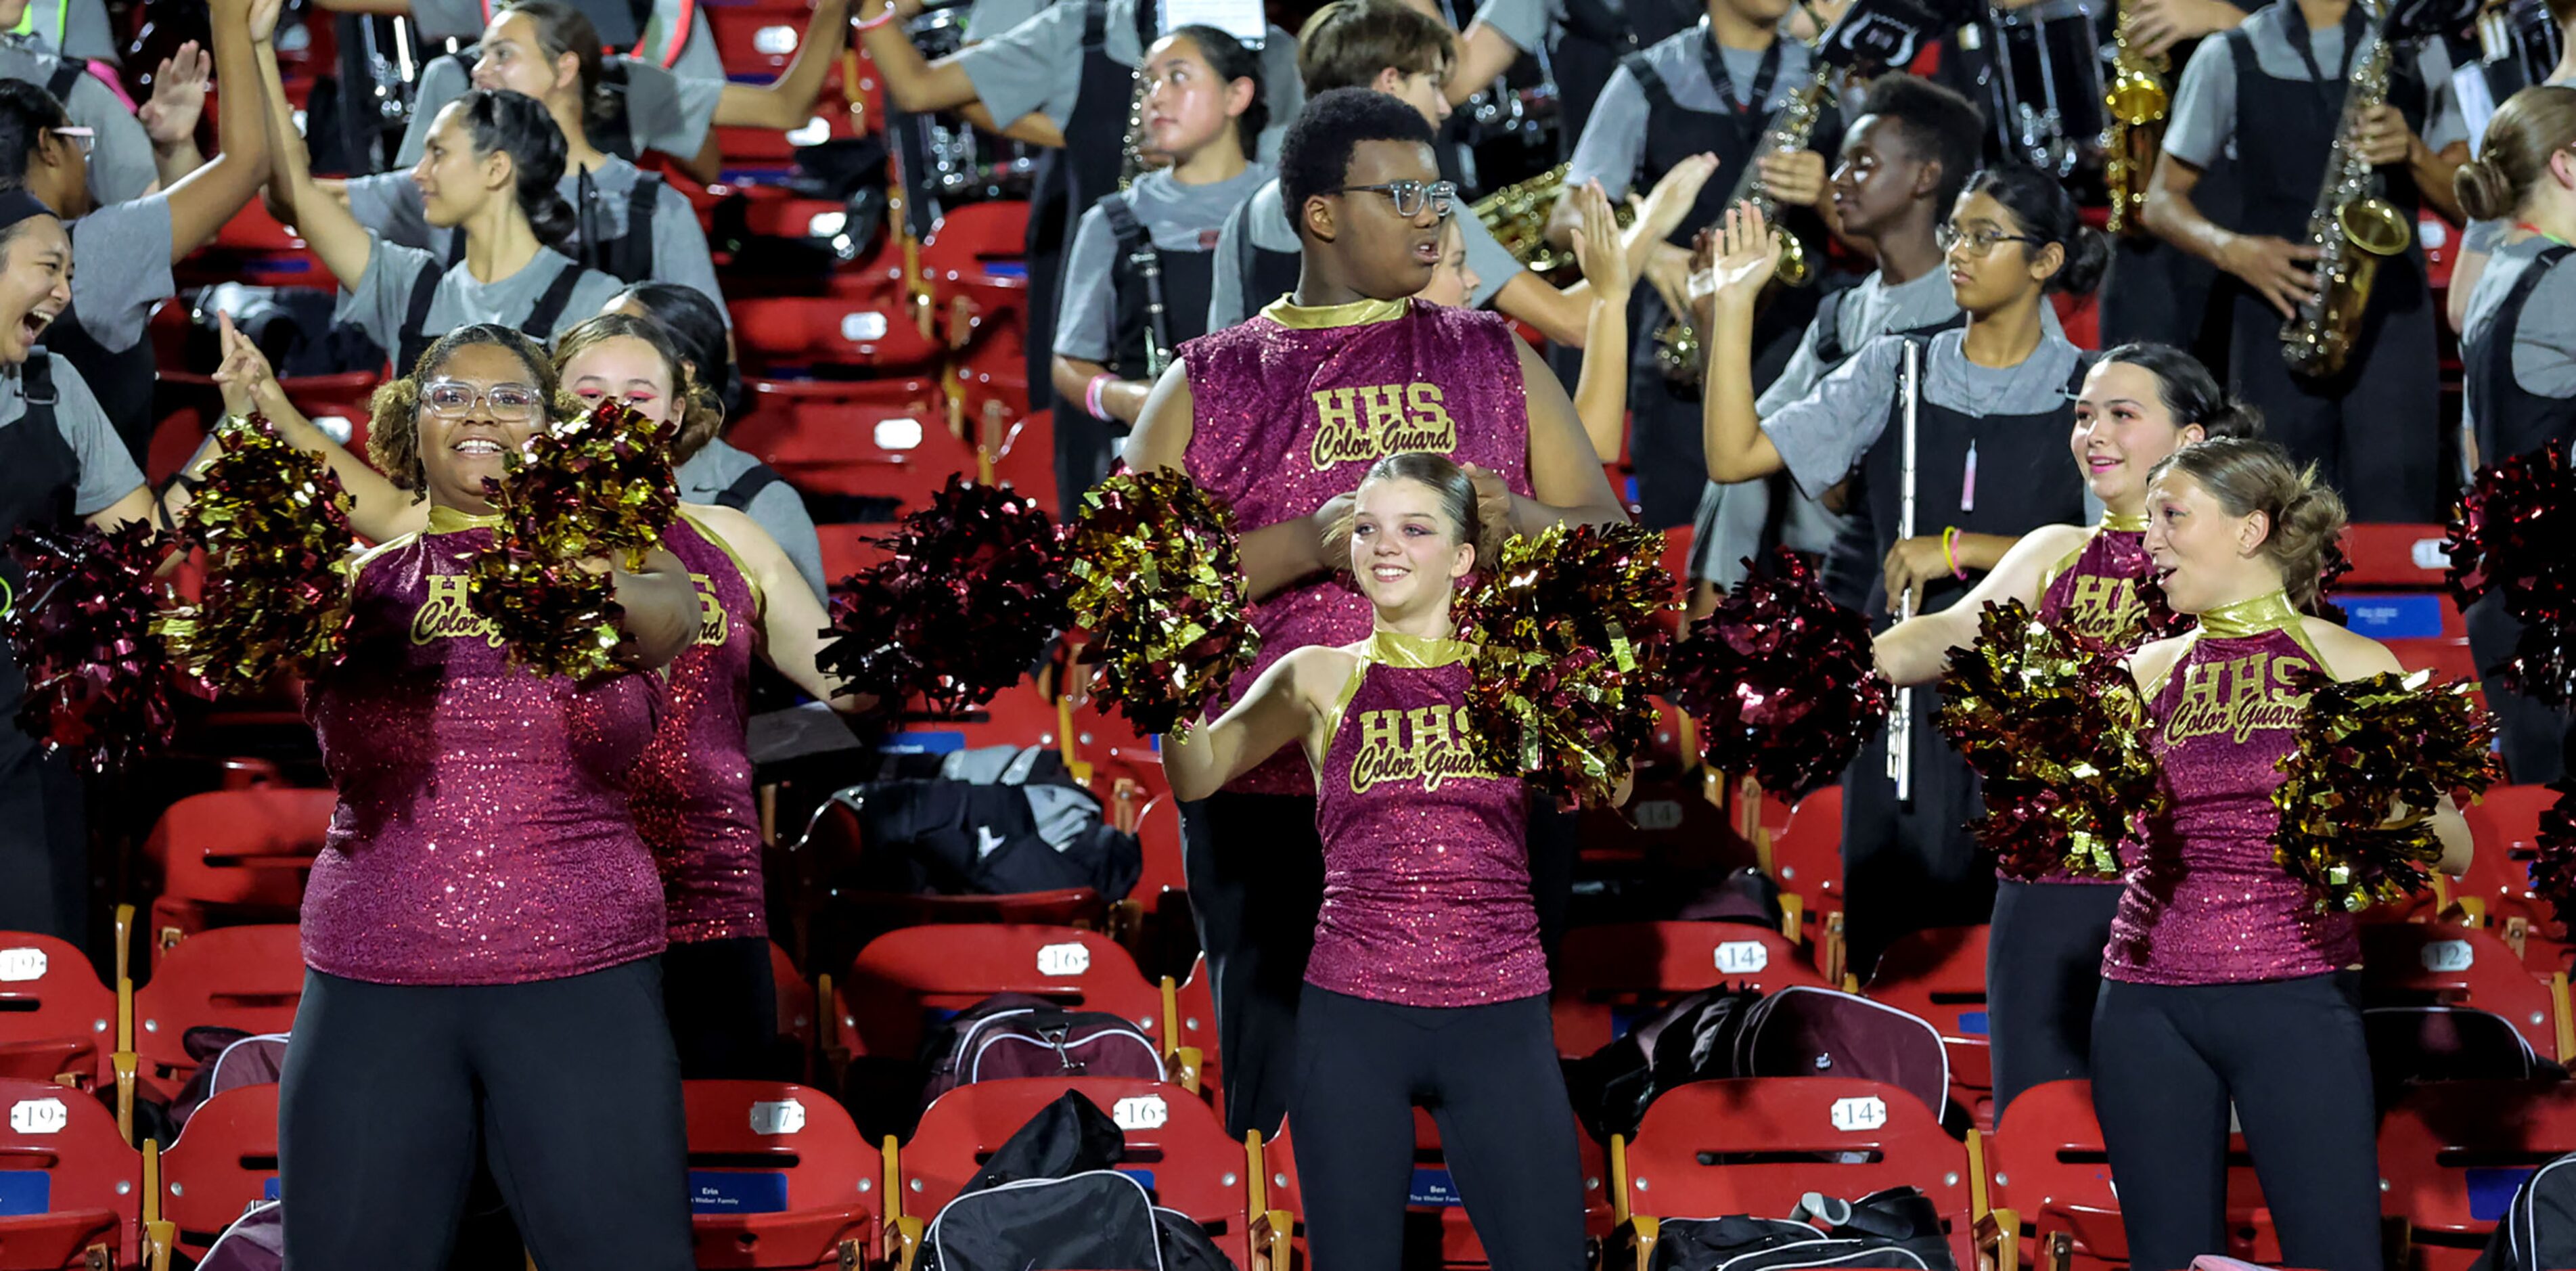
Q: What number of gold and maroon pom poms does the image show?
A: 6